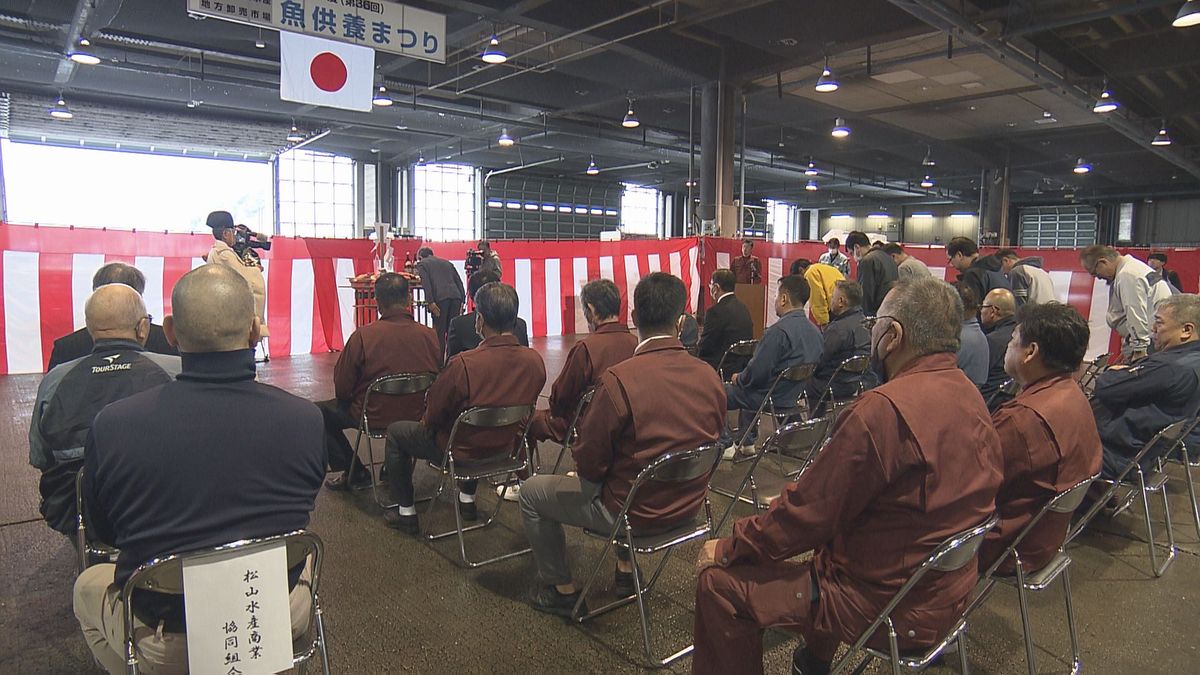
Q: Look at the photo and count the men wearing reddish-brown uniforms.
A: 7